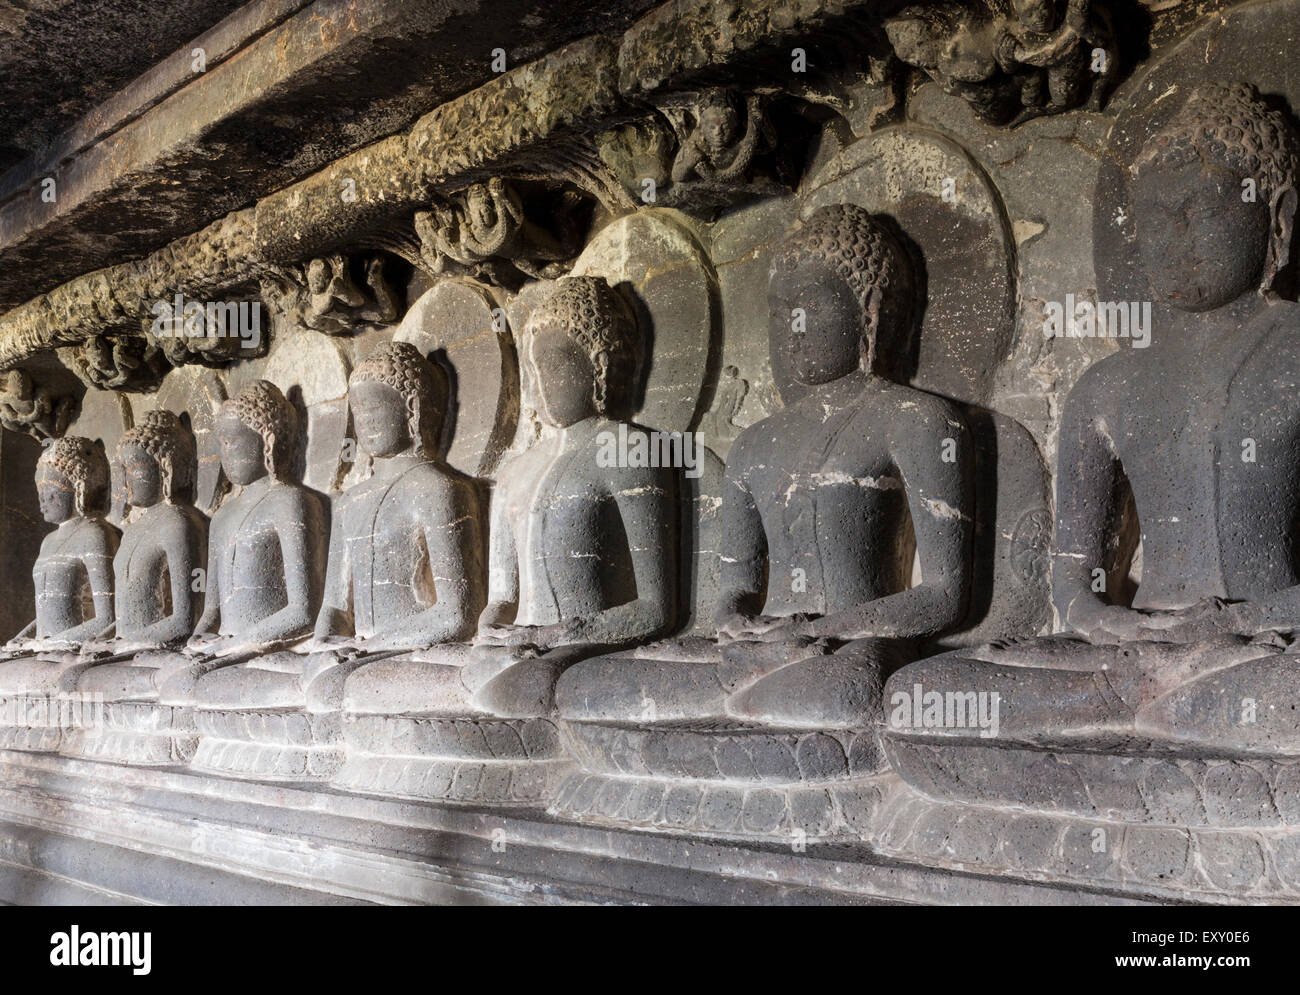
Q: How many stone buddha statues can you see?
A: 7